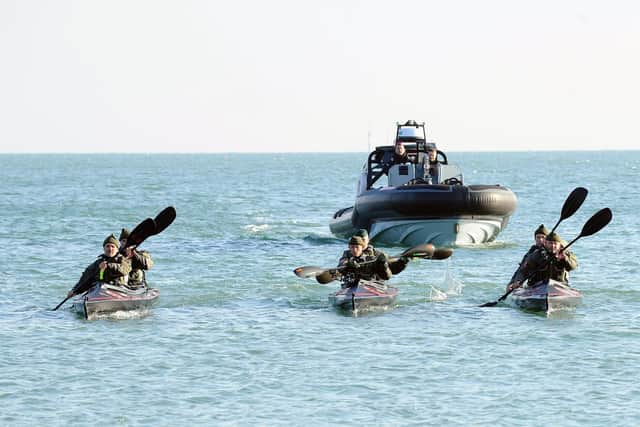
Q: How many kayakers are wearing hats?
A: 6